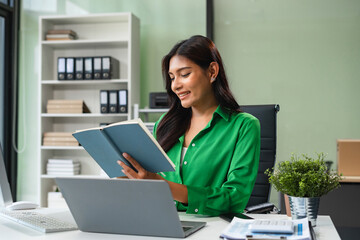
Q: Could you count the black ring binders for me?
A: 9